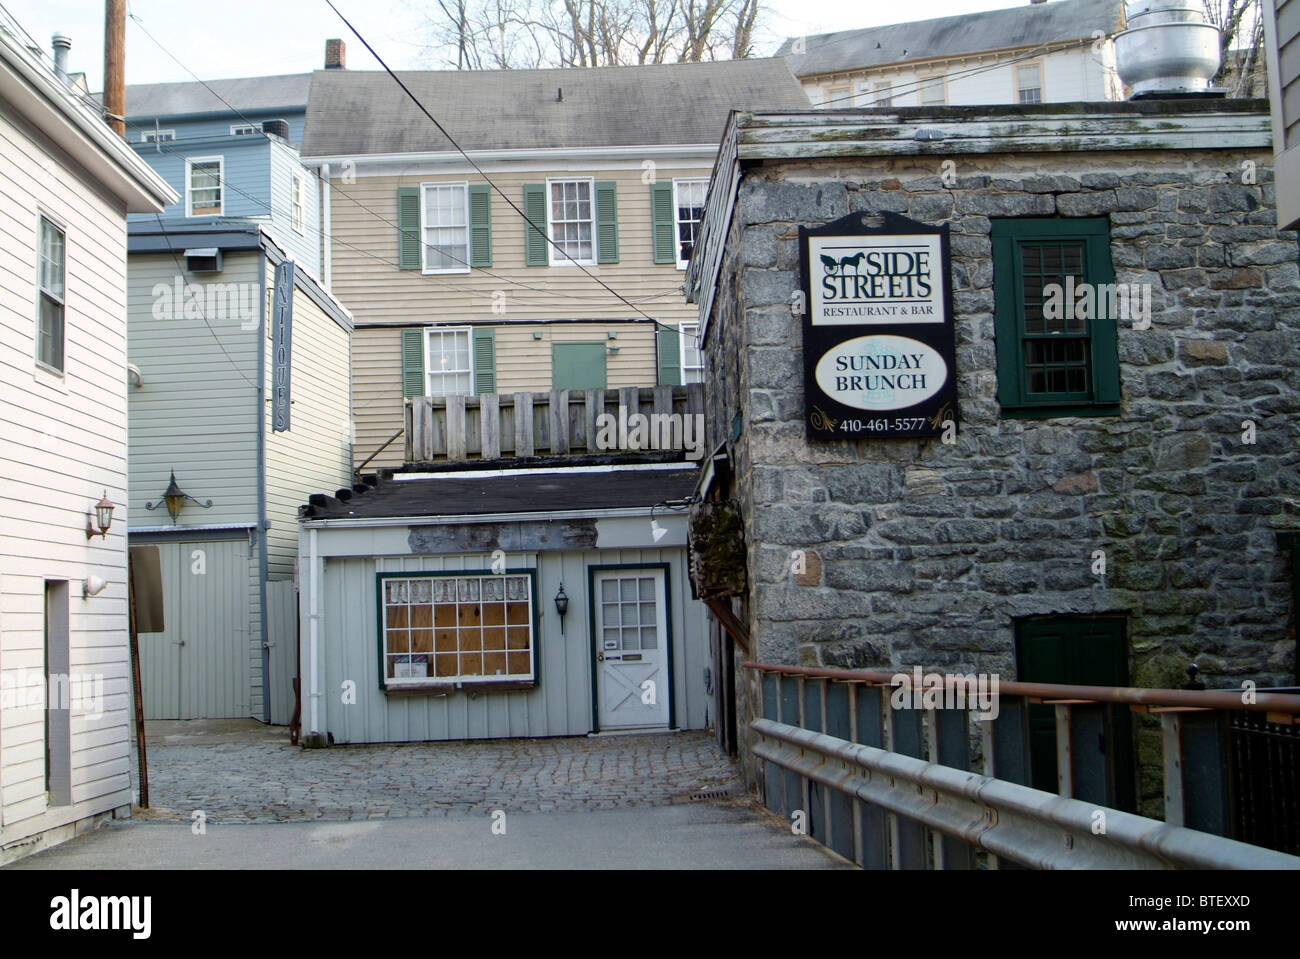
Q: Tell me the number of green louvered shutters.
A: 8